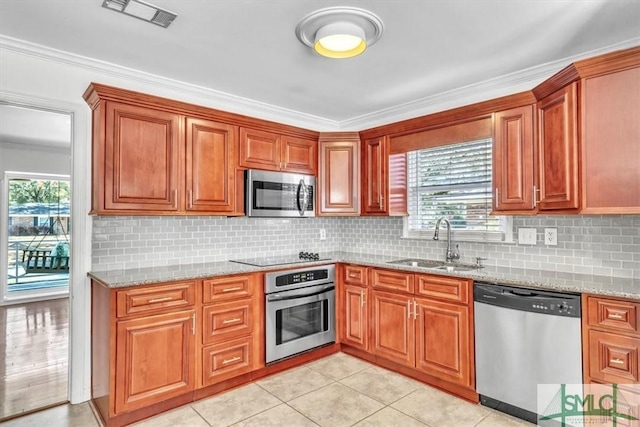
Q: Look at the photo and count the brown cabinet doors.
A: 12